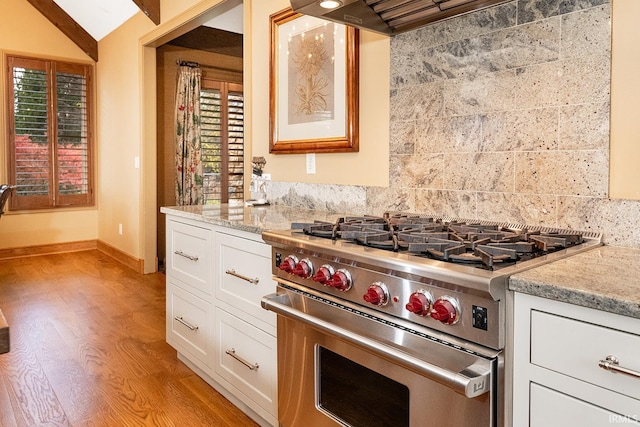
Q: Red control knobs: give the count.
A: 7